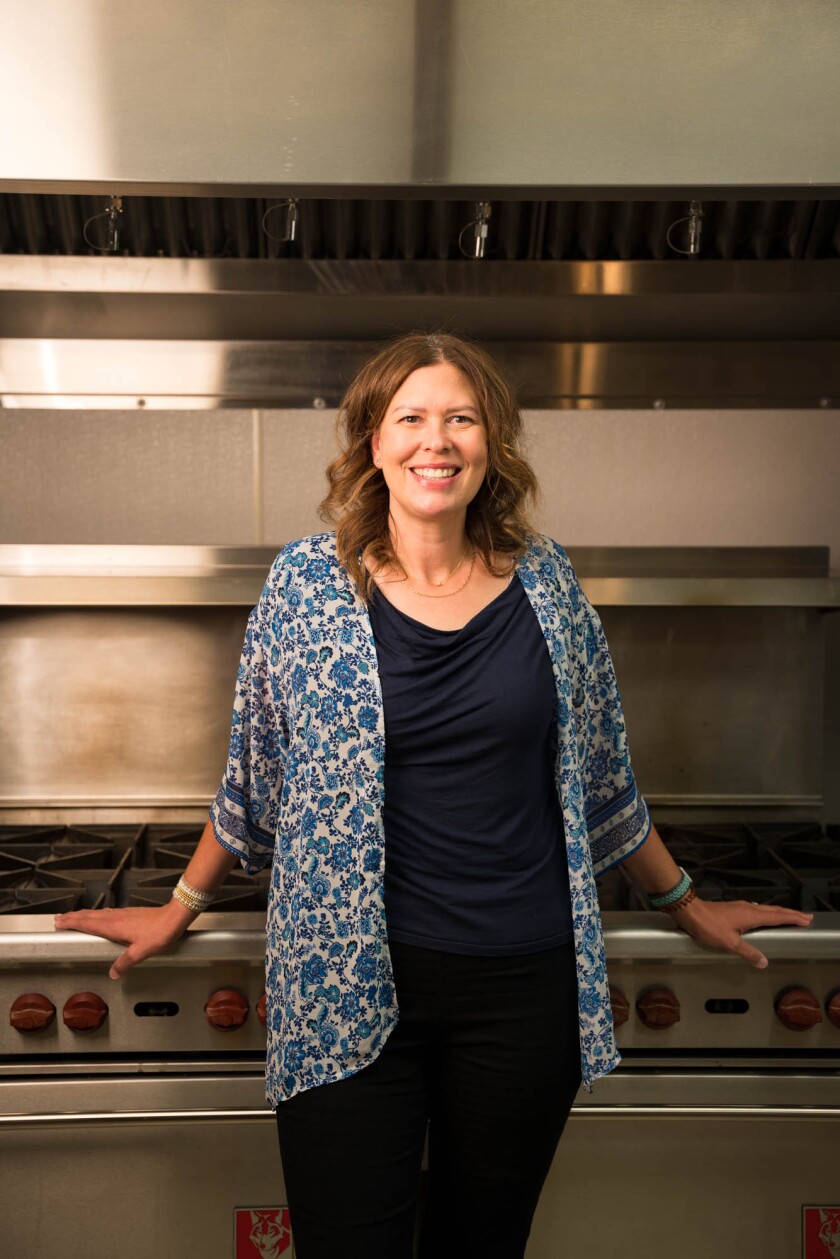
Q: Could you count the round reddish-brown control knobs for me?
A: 8